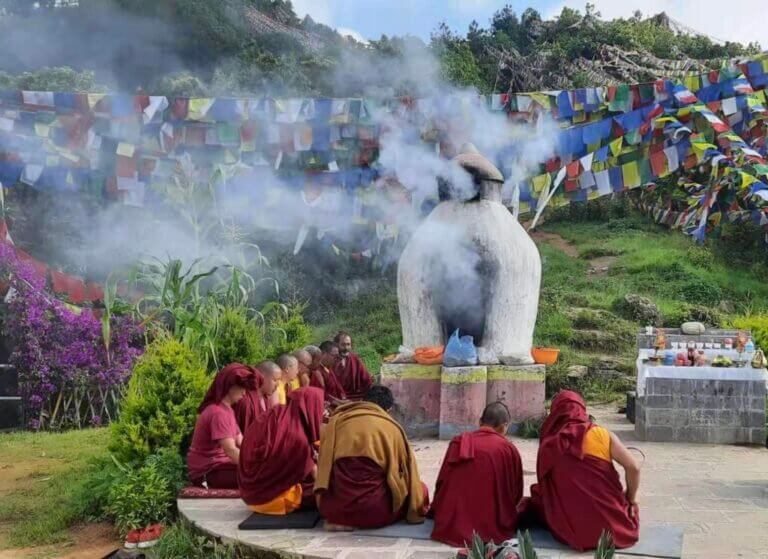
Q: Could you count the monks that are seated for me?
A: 11